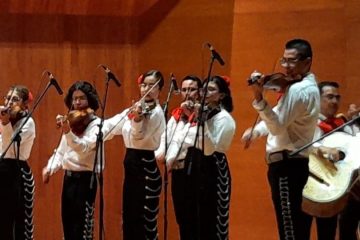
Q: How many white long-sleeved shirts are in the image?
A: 7